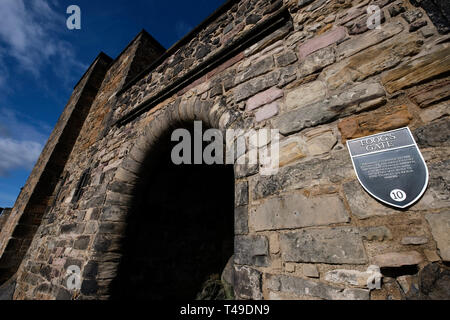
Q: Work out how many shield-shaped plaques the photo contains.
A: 1